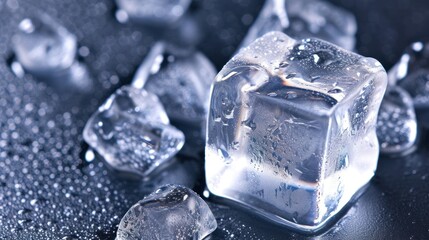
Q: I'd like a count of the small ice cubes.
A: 8